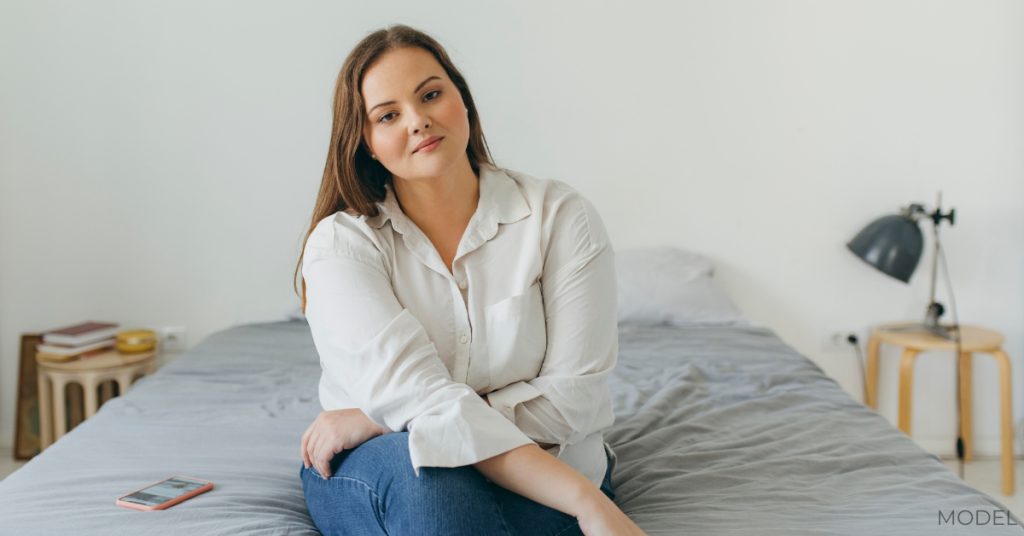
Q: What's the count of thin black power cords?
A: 1